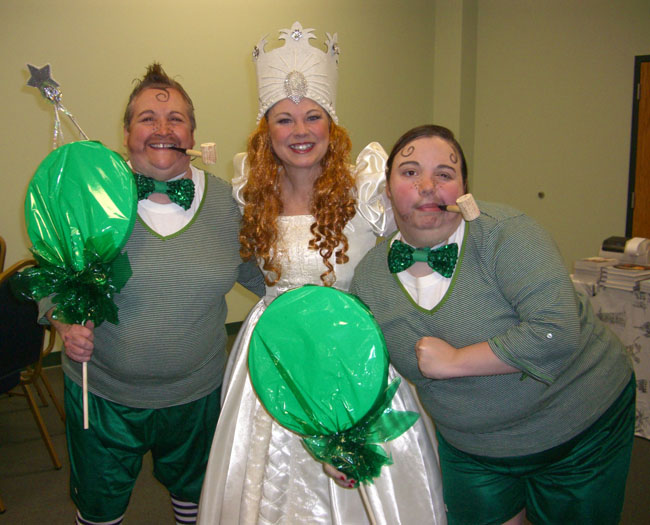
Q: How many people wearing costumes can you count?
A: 3